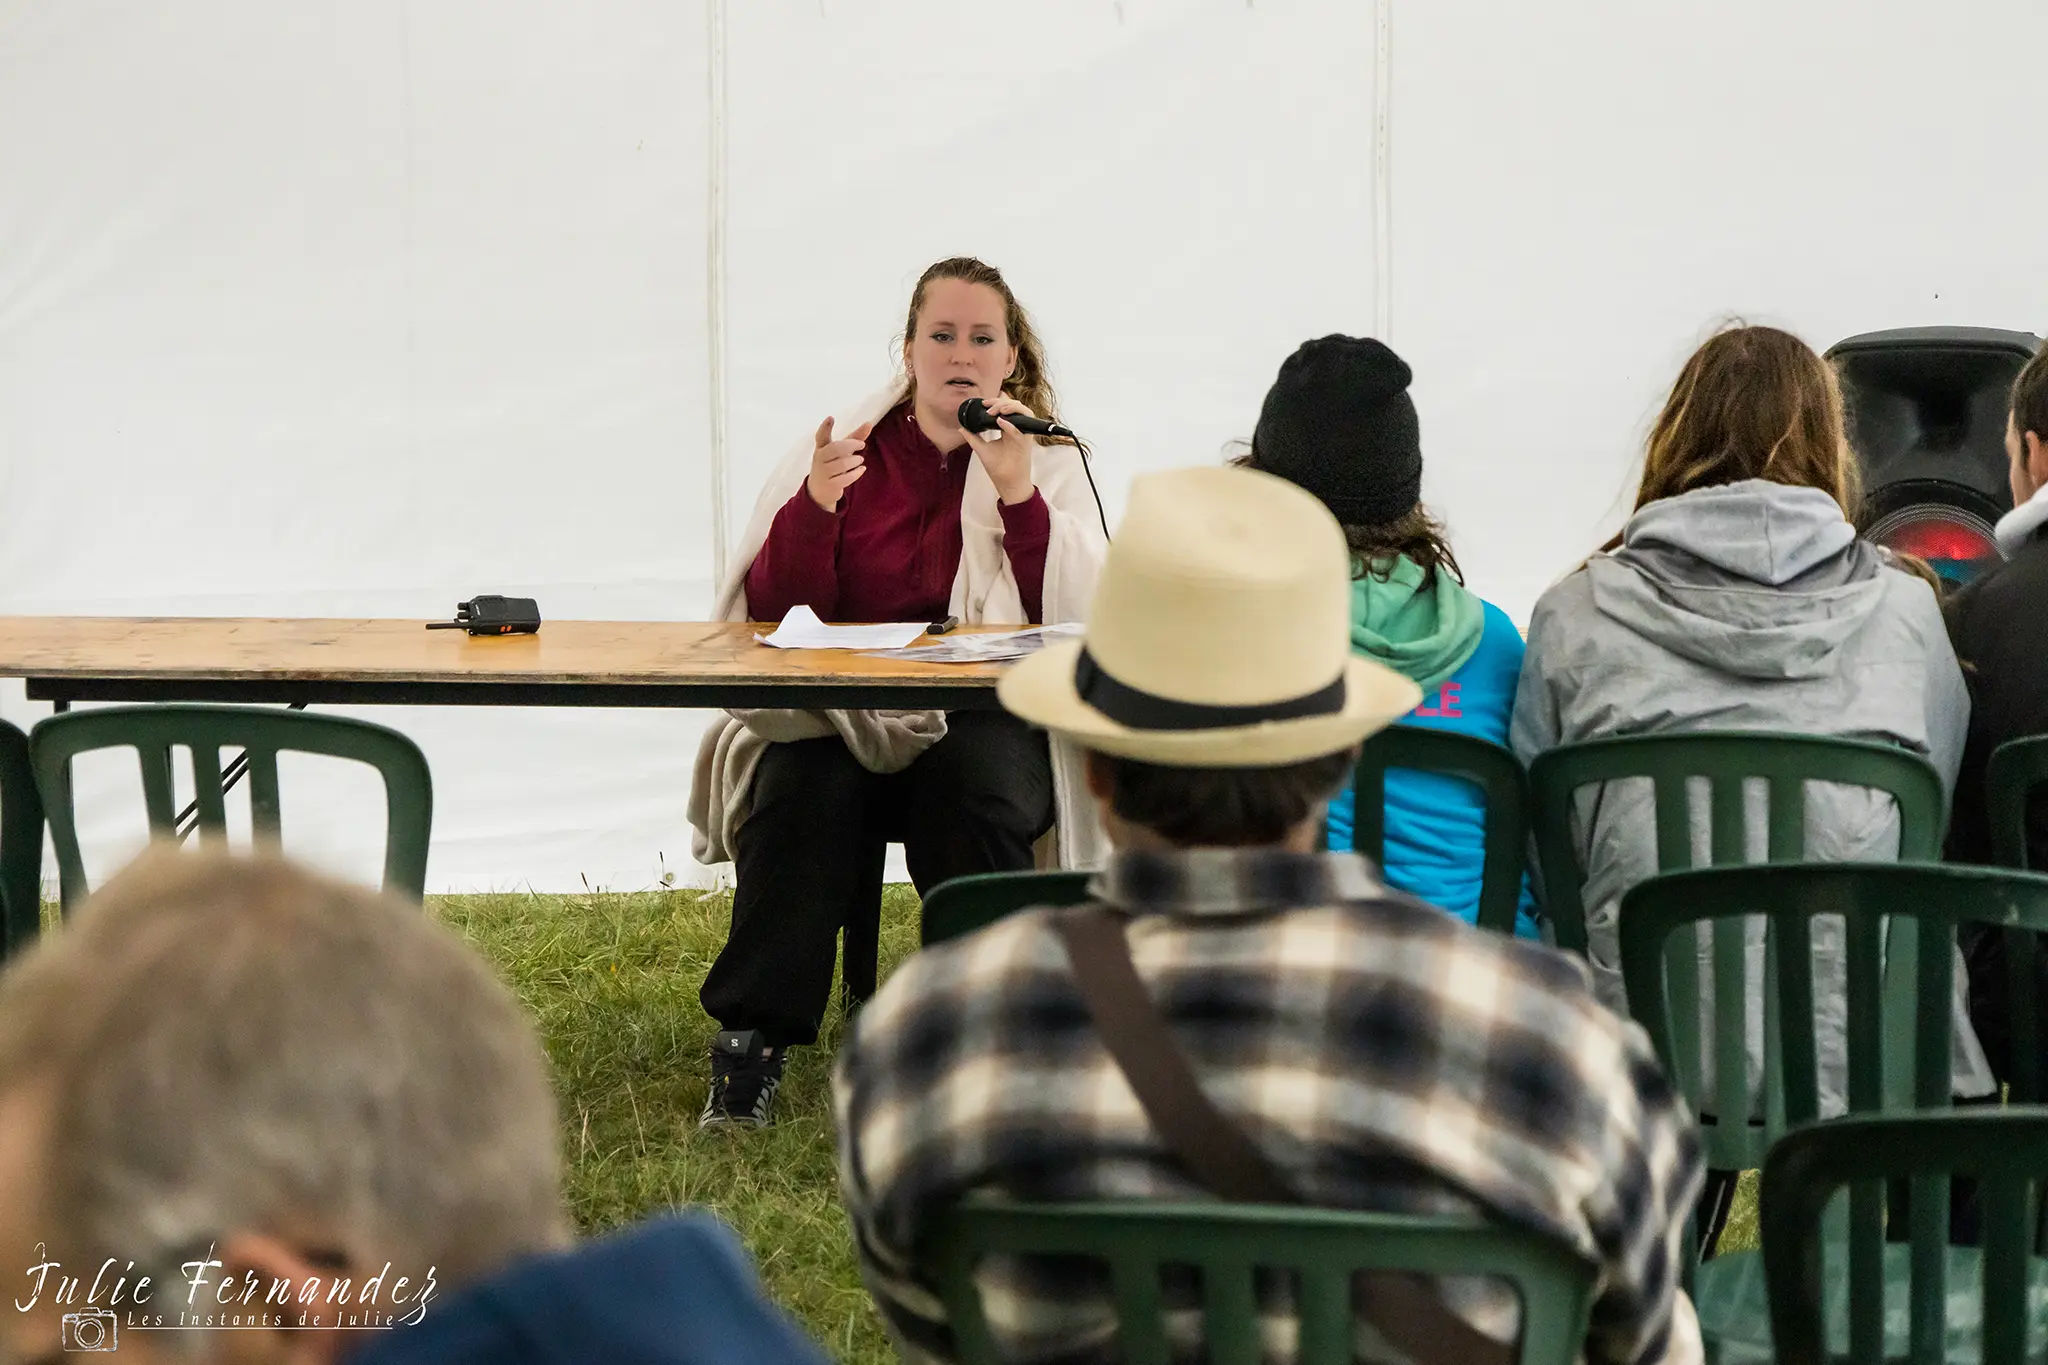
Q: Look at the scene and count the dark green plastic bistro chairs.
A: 9